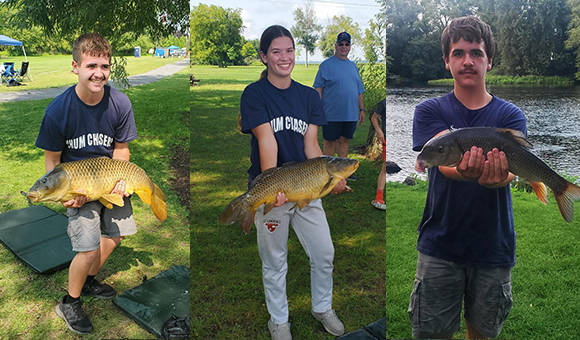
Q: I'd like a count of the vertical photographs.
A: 3